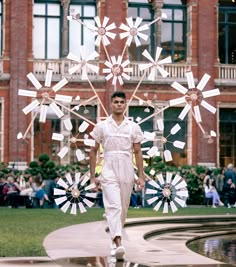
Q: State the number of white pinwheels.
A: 11